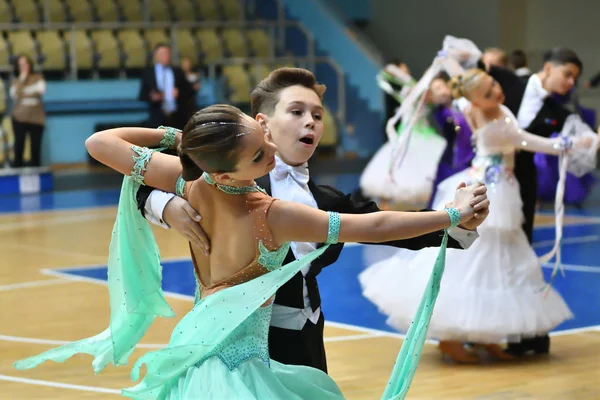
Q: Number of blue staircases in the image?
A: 1